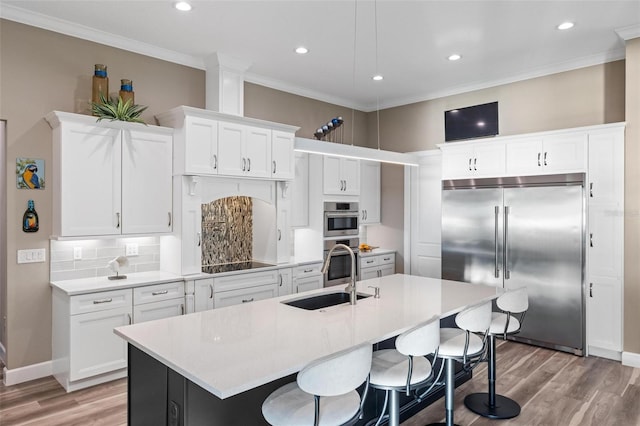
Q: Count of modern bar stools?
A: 4